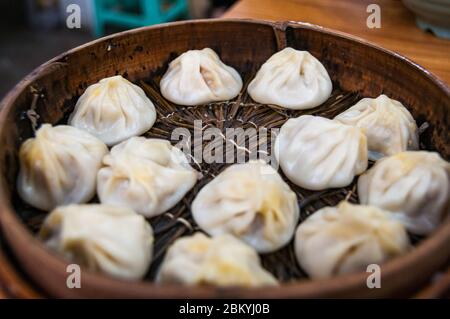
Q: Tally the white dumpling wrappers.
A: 12